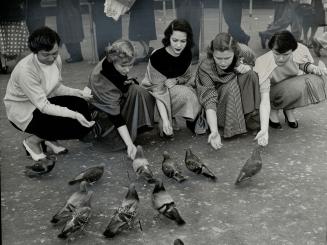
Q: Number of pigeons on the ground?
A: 11